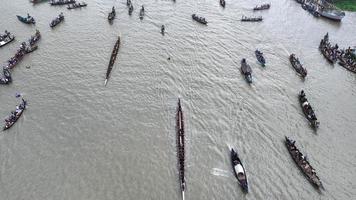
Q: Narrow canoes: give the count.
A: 2